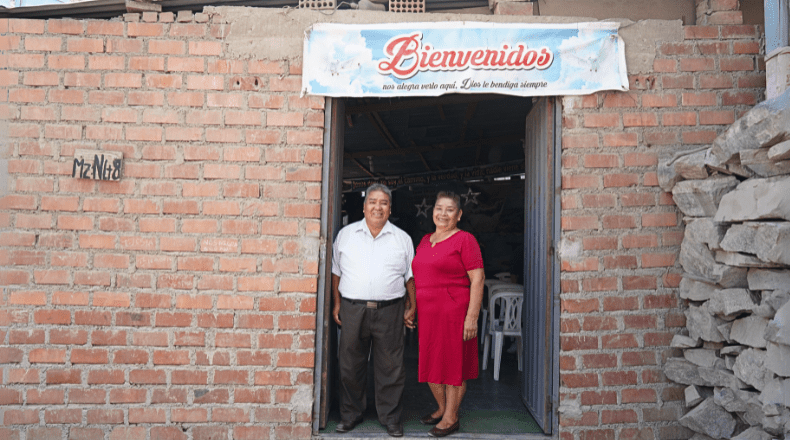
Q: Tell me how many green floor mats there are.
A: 1